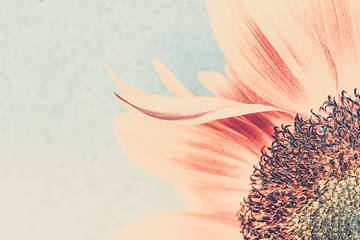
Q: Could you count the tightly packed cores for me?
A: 1